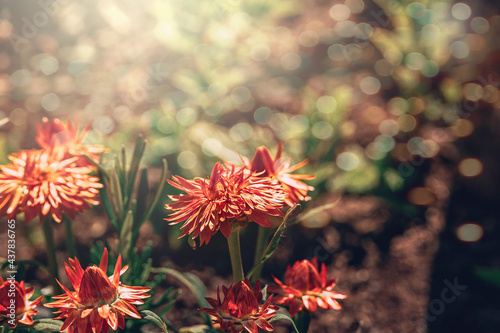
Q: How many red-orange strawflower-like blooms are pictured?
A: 8